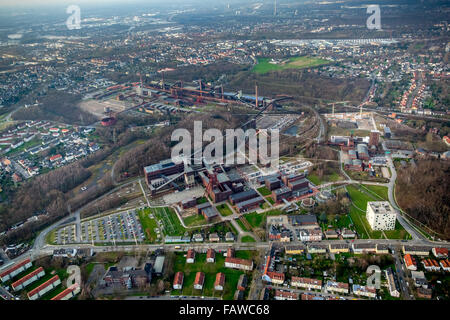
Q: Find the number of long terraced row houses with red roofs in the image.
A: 4